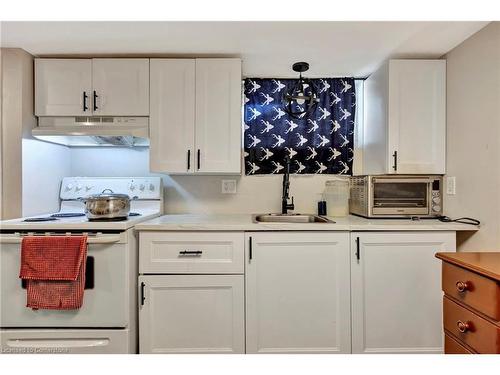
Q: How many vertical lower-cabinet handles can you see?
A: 3